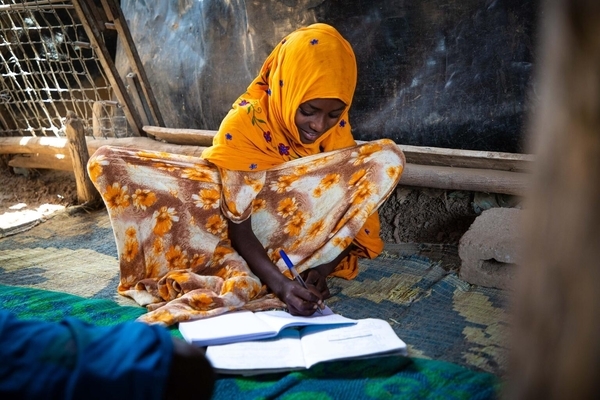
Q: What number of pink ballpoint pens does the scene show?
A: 0